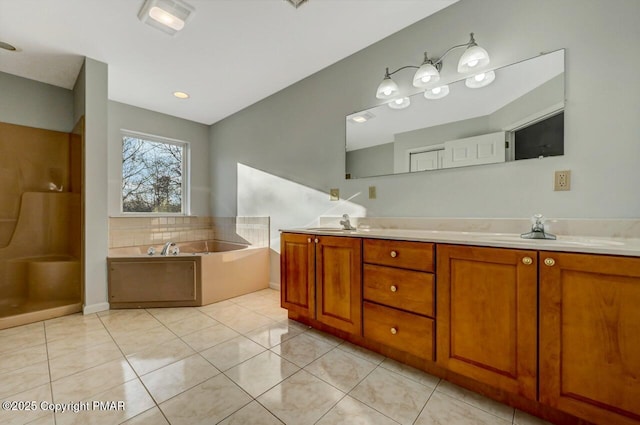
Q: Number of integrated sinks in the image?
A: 2